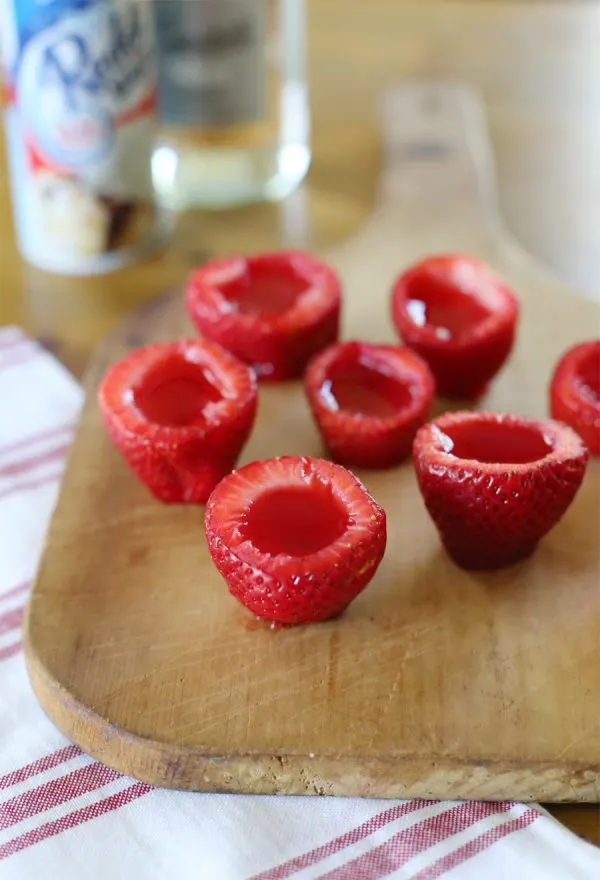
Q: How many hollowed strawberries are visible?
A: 7